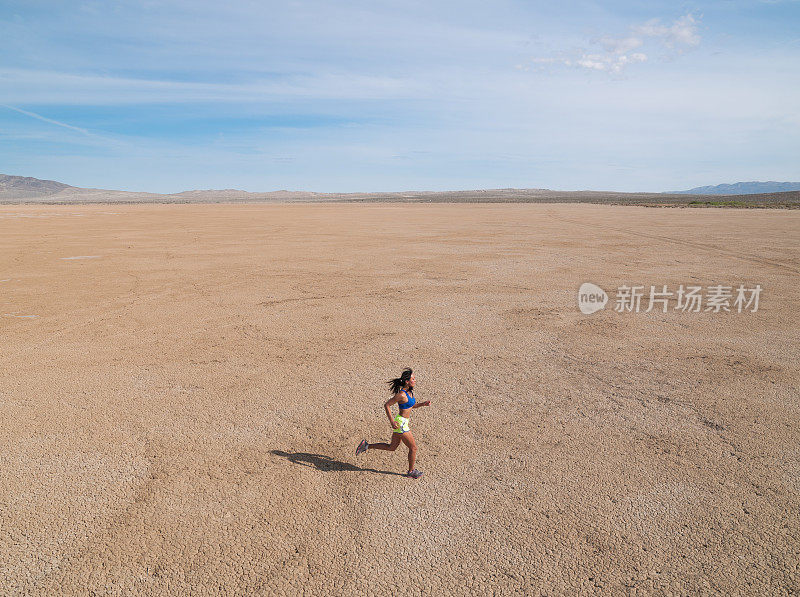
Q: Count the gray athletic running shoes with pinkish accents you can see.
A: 2